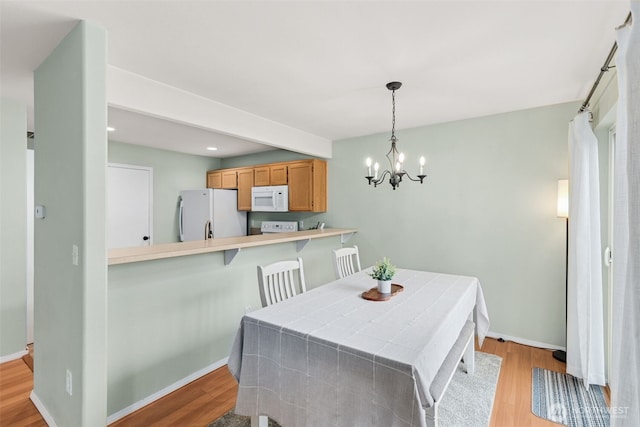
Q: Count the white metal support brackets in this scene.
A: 3